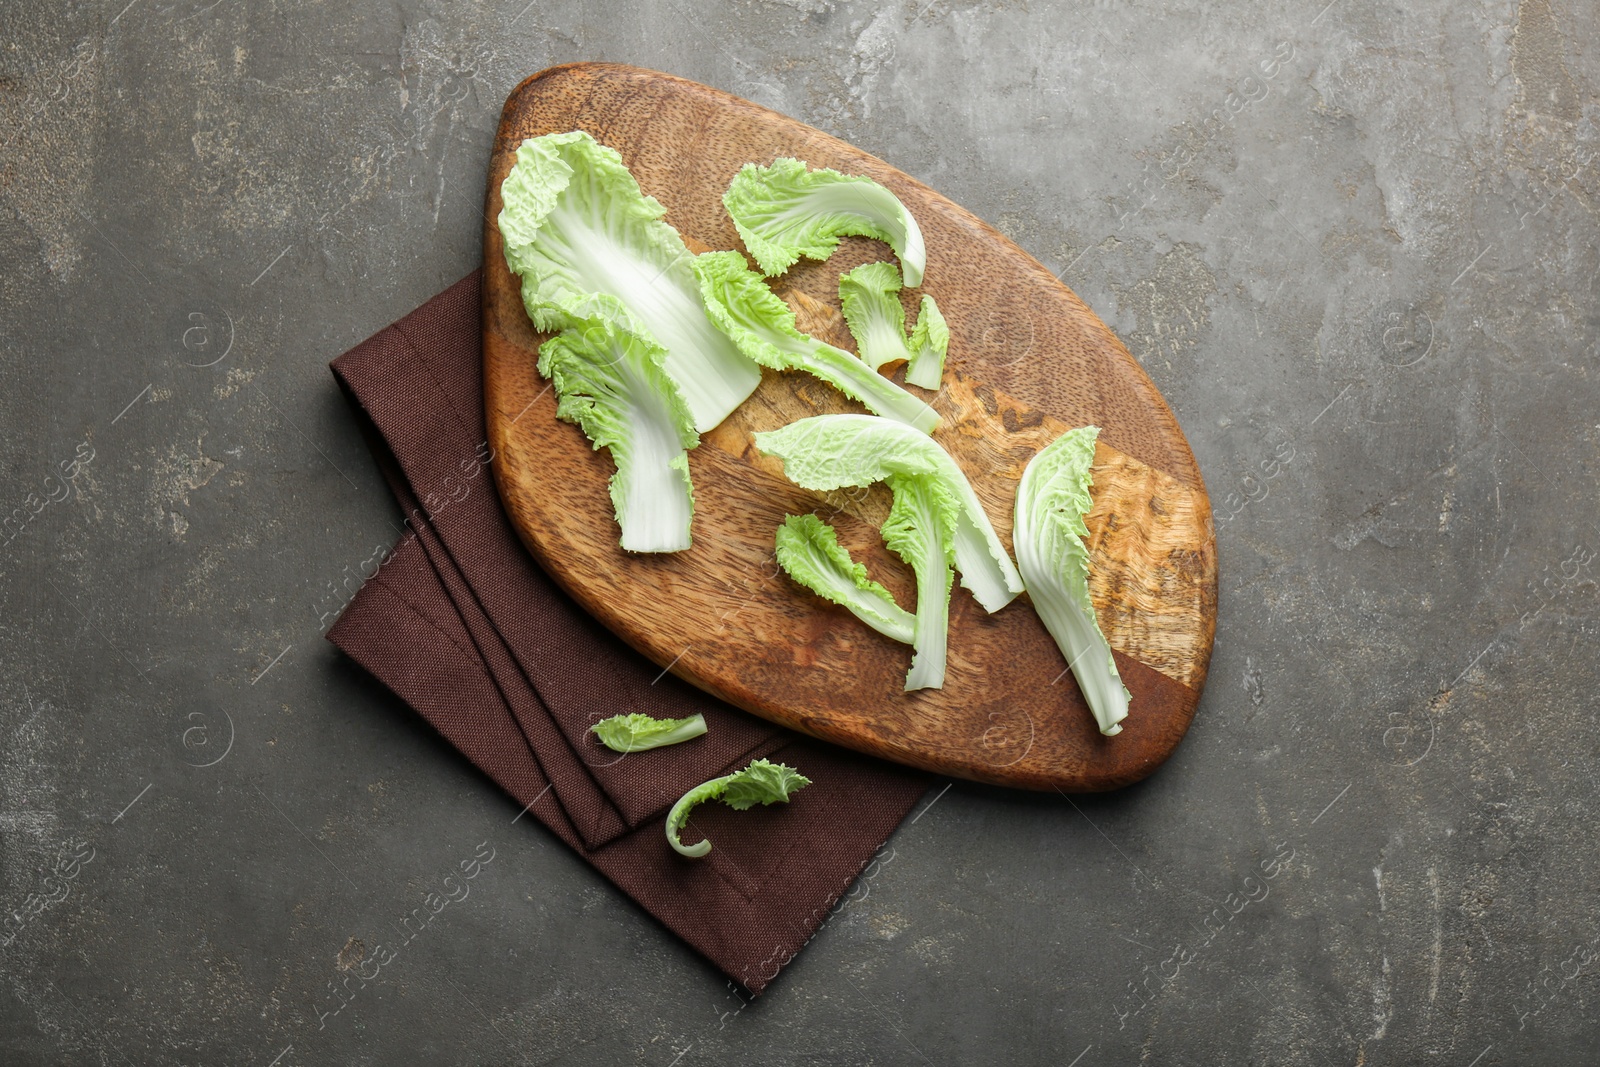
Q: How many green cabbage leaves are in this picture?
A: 12